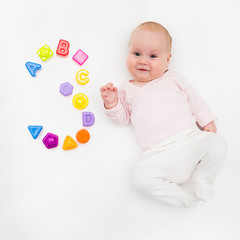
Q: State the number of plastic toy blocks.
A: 12